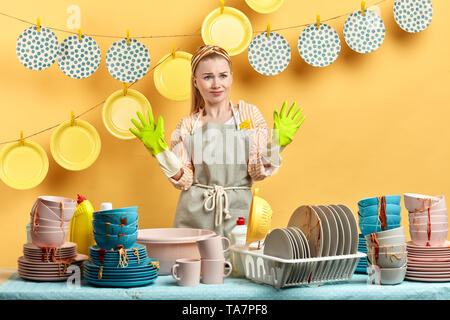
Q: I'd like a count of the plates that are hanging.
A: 13